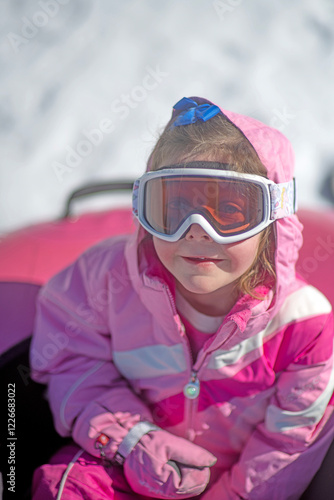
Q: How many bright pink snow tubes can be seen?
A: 1